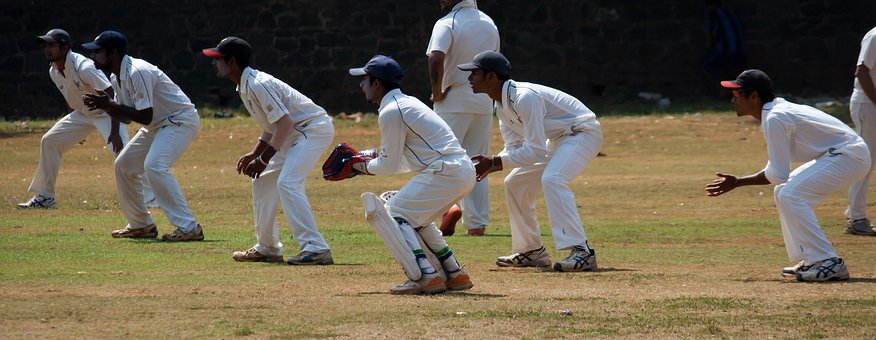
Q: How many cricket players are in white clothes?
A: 8